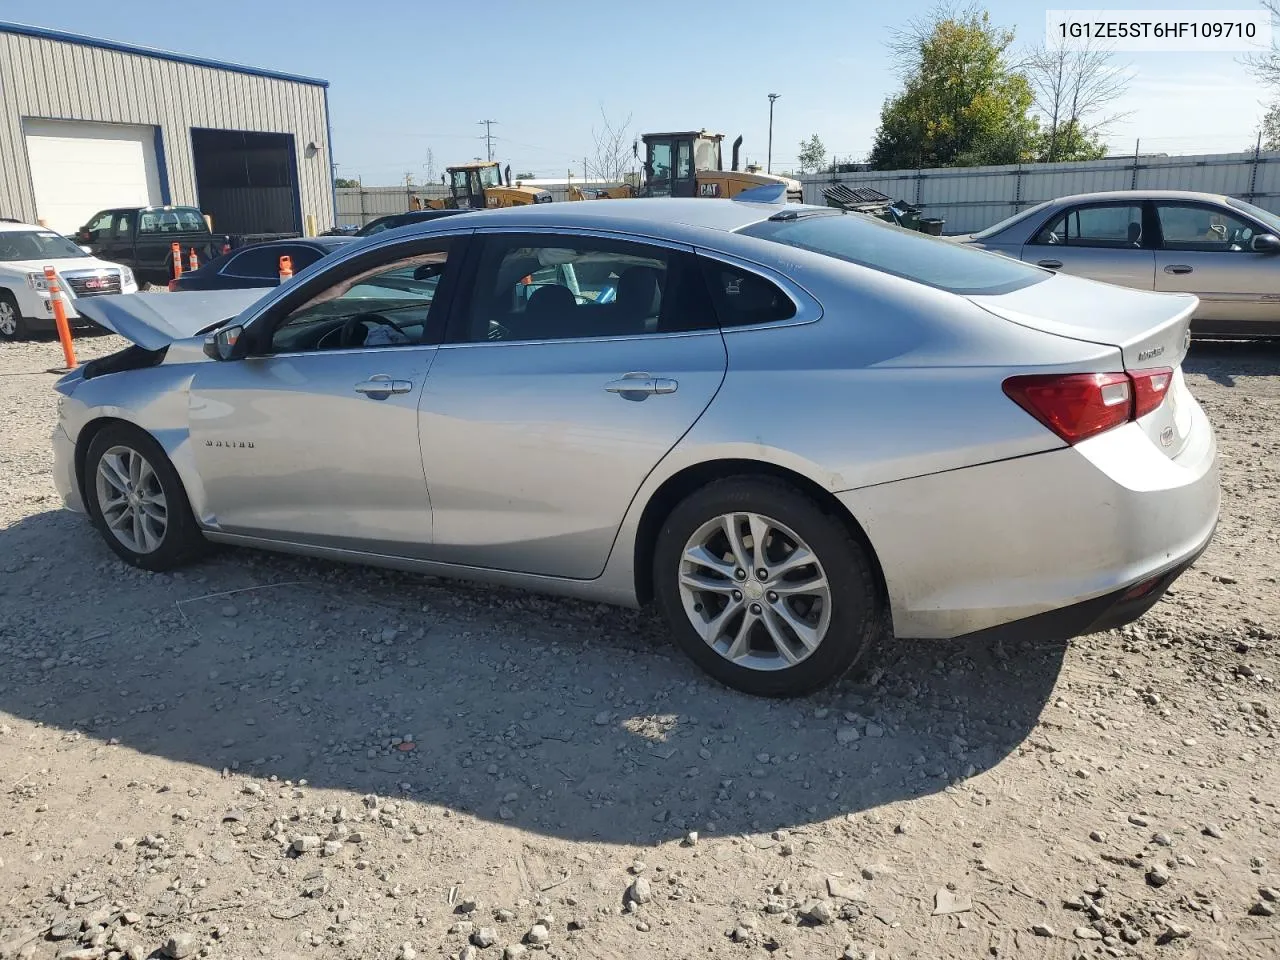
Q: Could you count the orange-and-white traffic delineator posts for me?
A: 4